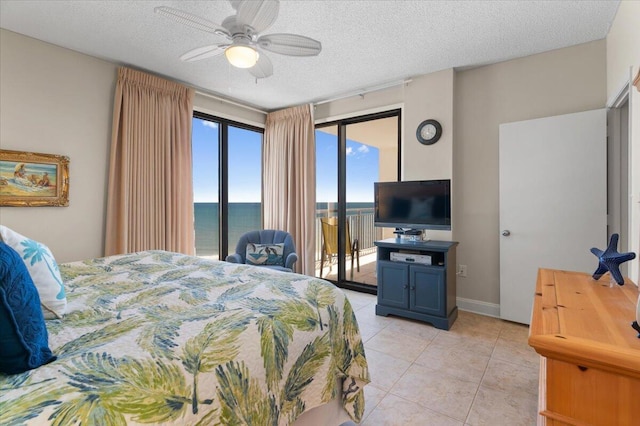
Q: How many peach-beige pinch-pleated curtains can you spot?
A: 2